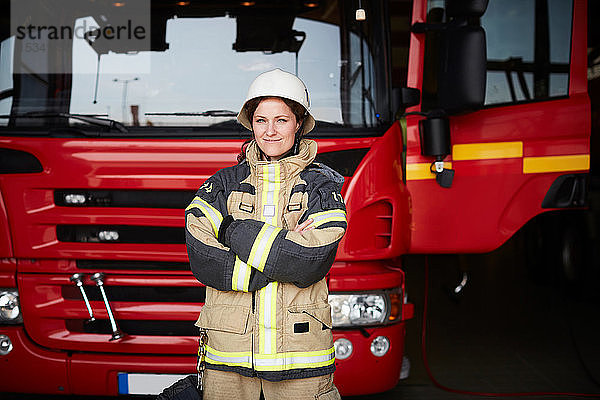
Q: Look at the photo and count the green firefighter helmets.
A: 0